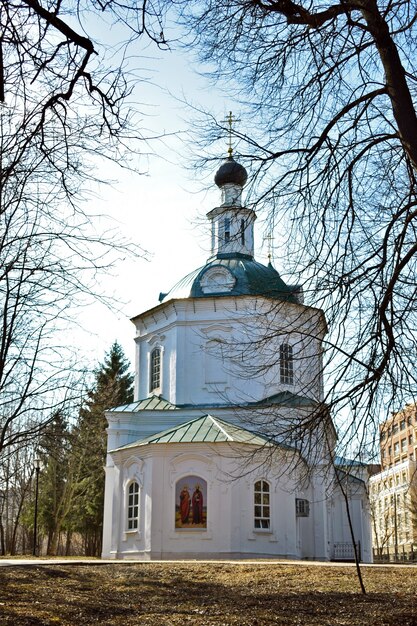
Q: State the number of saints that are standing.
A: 2